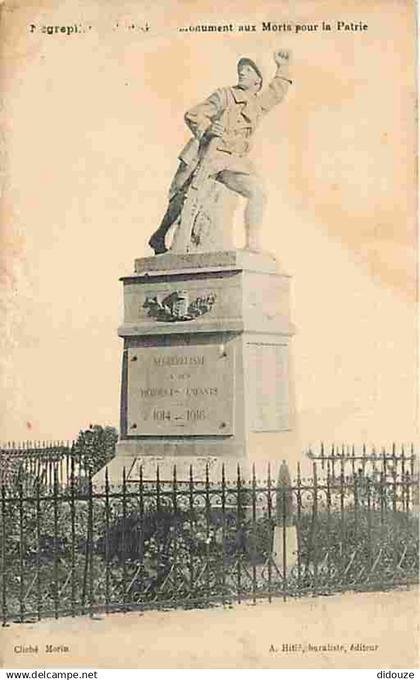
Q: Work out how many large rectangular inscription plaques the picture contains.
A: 1